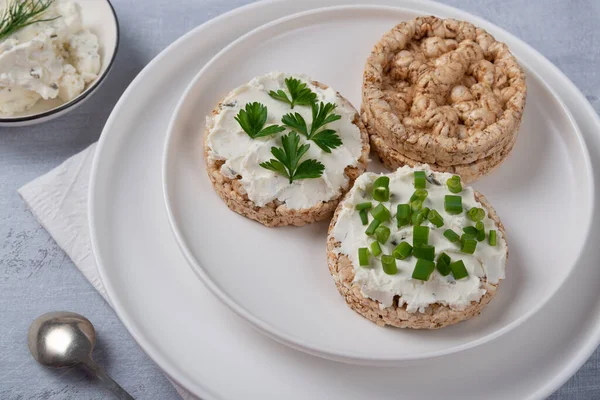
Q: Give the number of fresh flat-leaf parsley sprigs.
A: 4